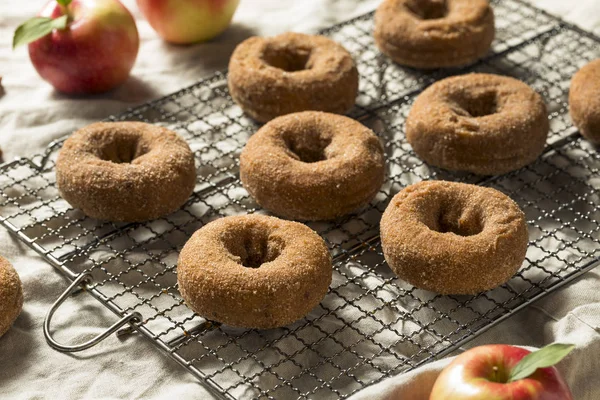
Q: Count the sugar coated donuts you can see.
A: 9